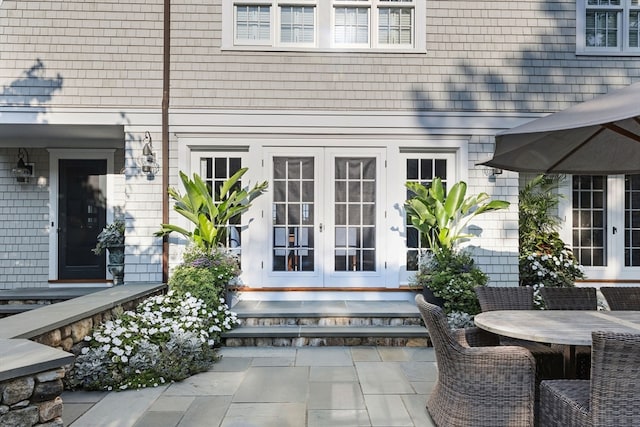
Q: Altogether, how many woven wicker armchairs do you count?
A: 5